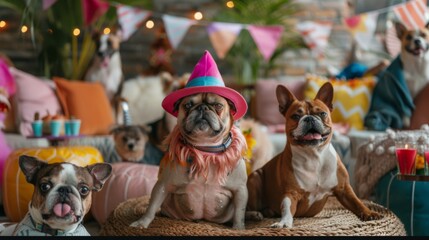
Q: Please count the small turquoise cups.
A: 4